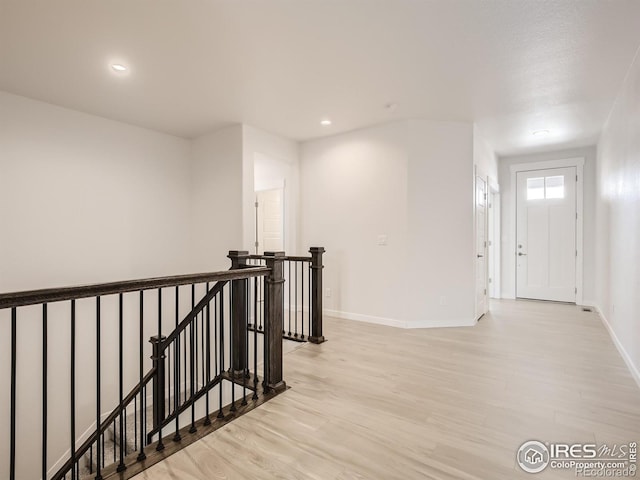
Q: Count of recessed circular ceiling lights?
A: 3